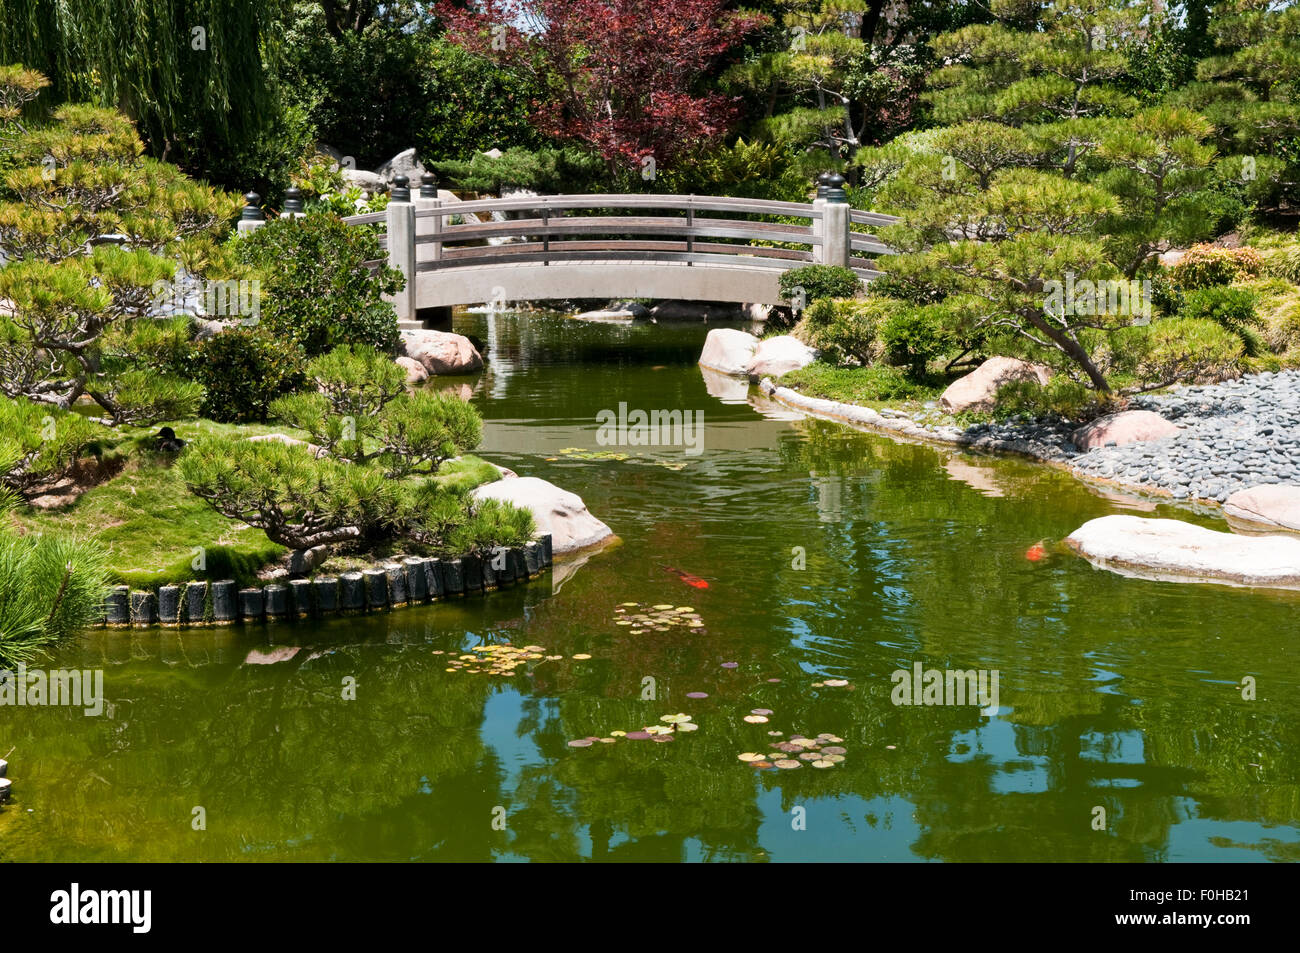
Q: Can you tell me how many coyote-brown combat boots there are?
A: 0